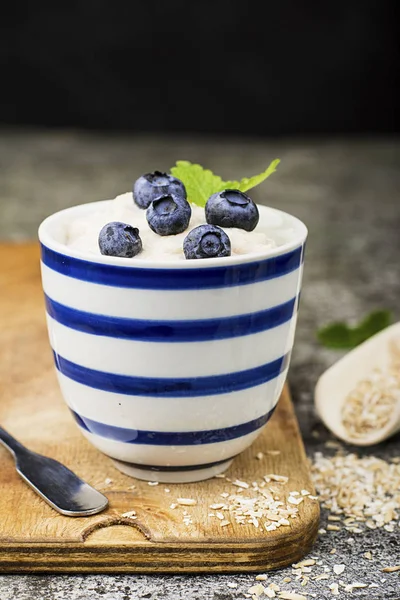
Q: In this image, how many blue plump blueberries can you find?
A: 5